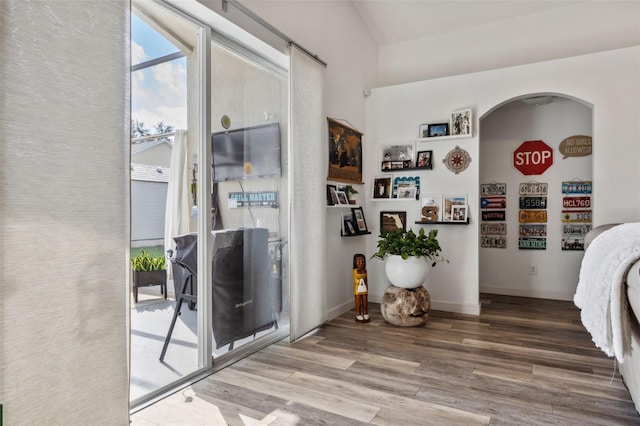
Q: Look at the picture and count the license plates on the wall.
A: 15